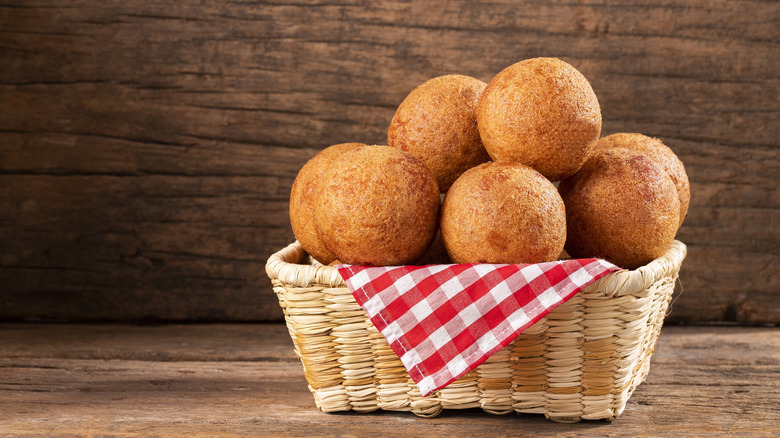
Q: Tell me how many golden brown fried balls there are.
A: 7